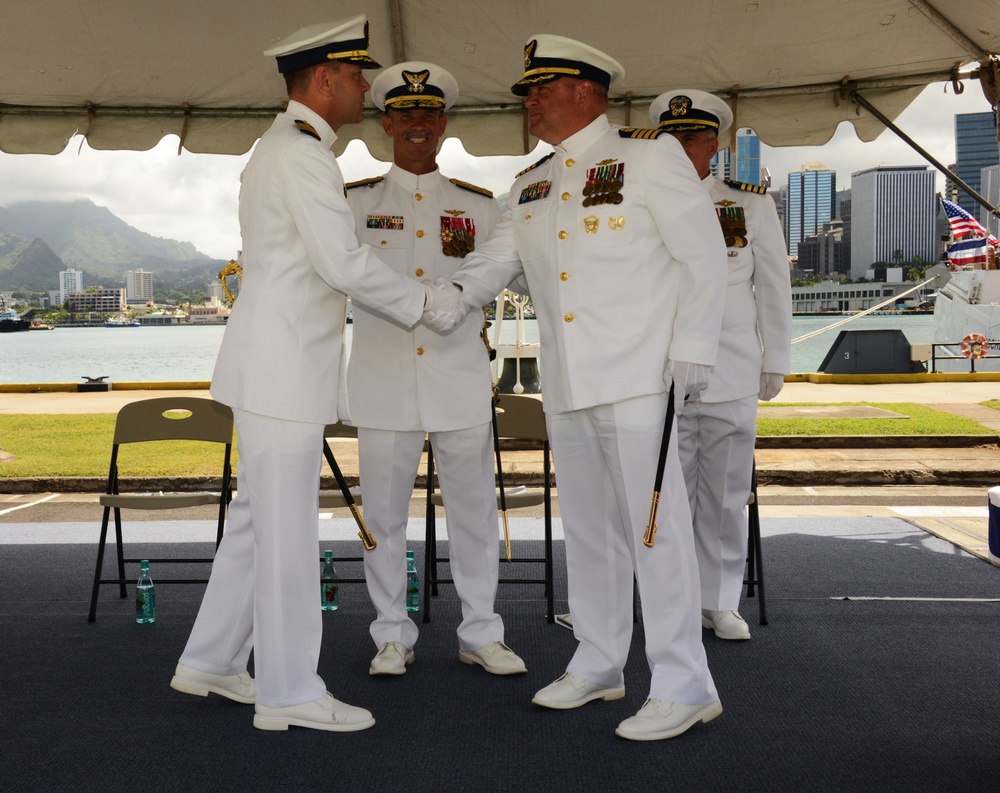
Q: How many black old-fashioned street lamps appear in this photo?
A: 0